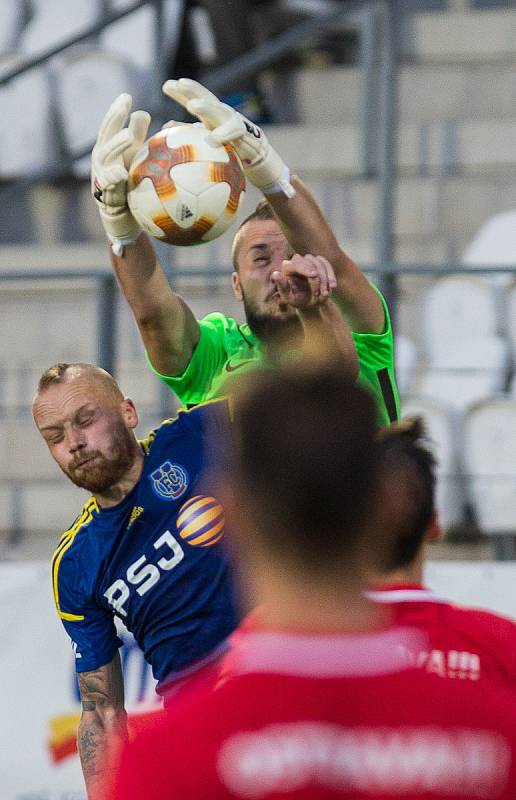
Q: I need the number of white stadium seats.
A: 11